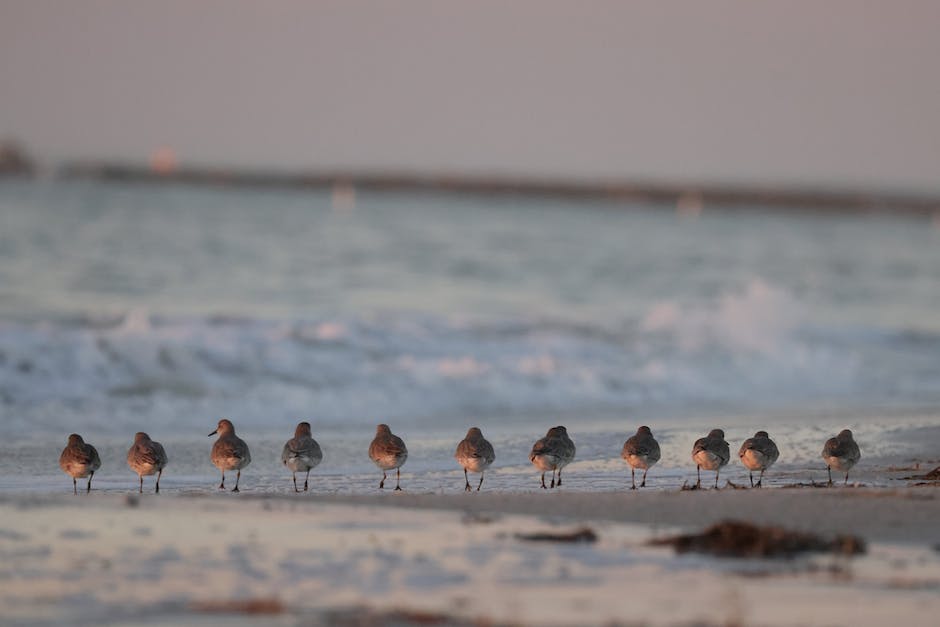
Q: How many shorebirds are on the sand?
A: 11